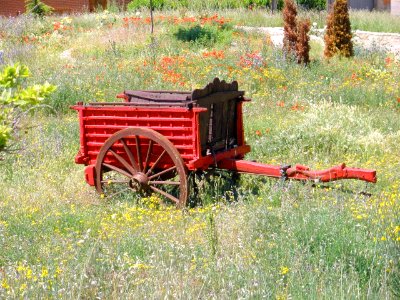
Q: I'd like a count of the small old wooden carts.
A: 1